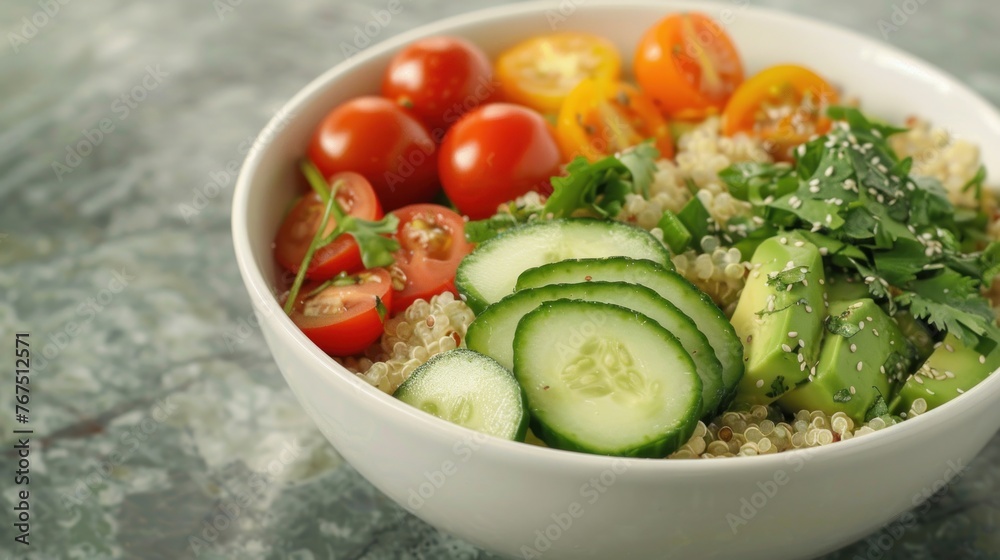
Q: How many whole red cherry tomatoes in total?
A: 3